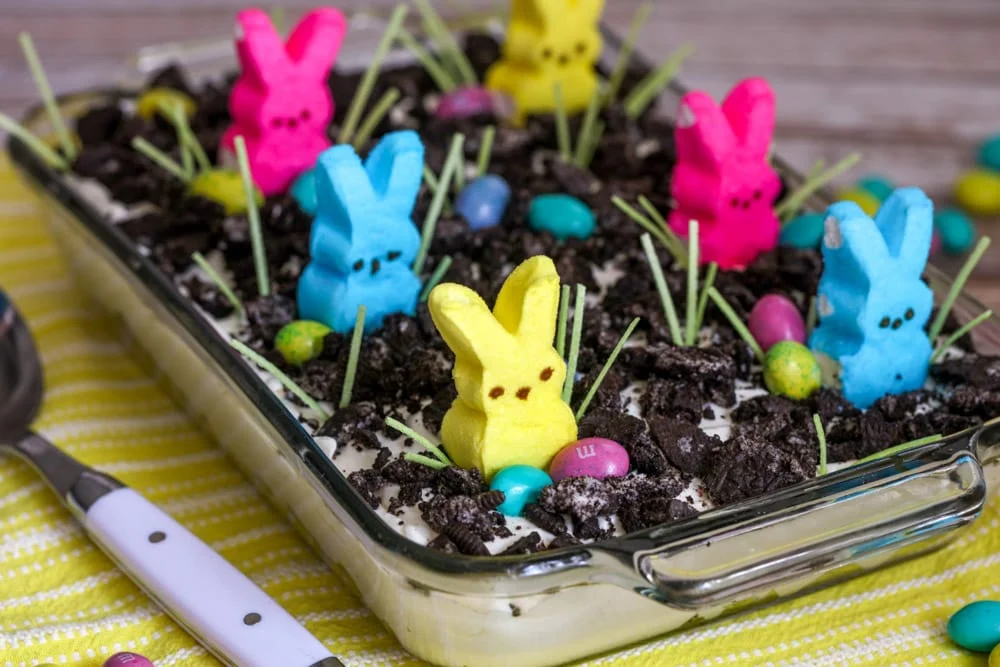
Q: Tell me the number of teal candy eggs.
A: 8